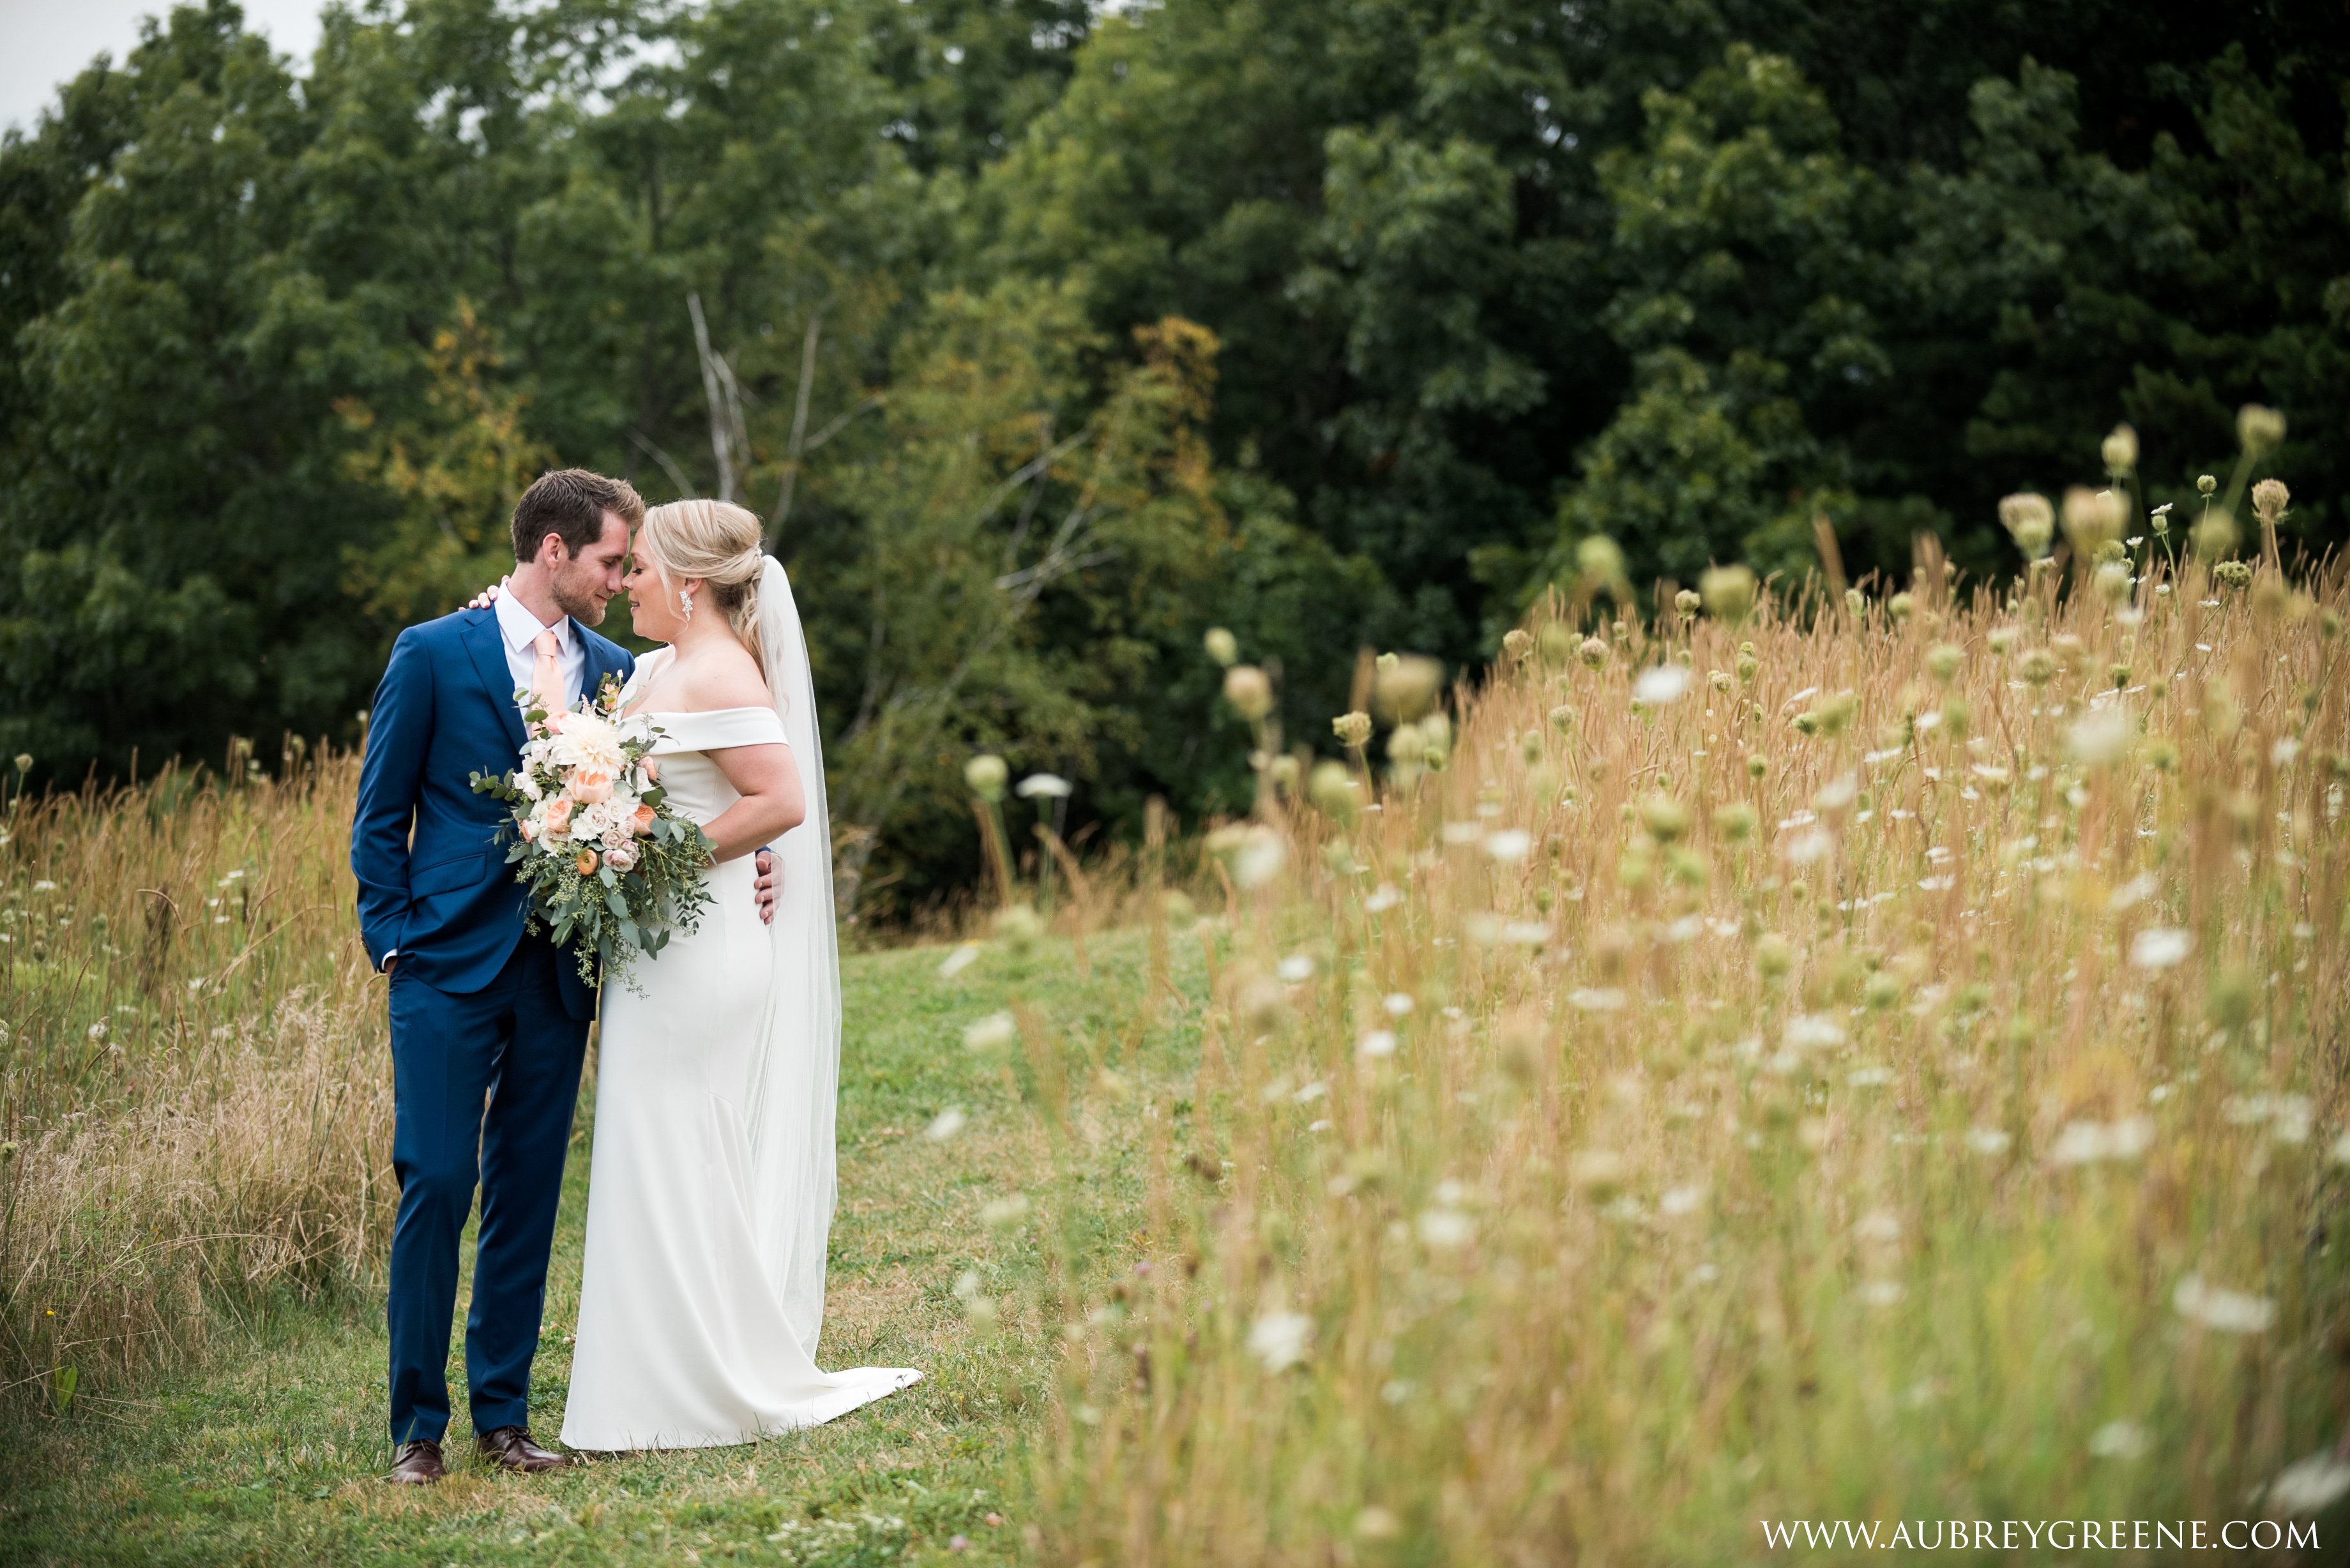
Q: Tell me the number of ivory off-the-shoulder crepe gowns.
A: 1